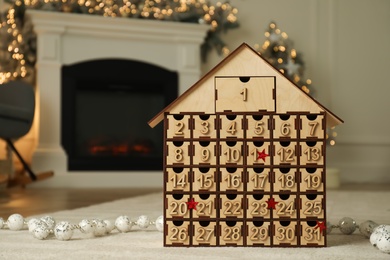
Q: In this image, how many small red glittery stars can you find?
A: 4